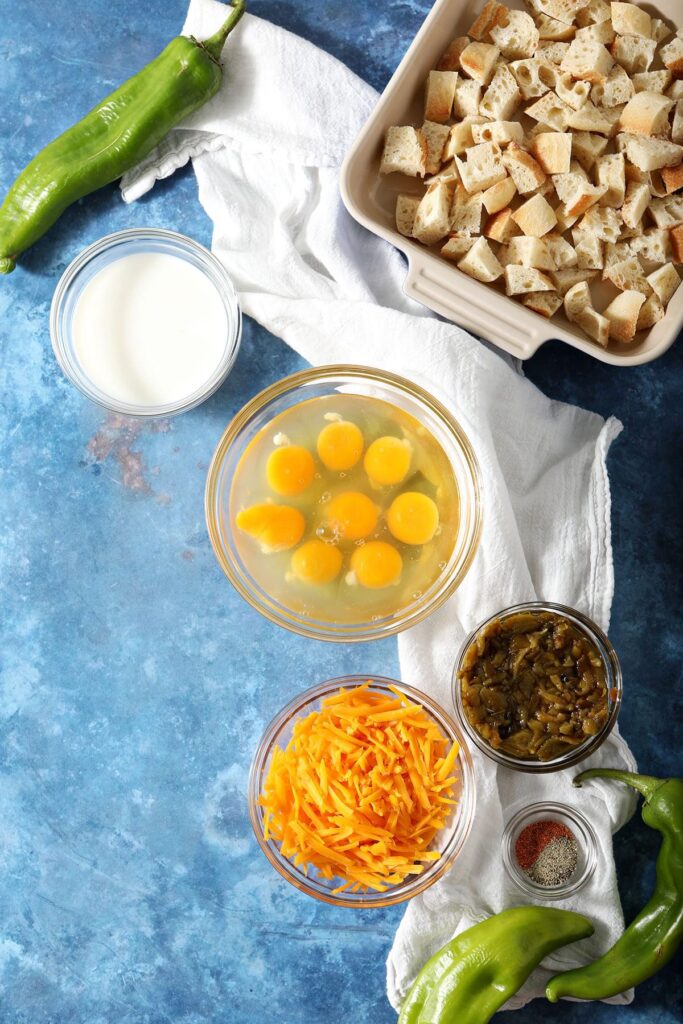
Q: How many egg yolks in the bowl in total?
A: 8